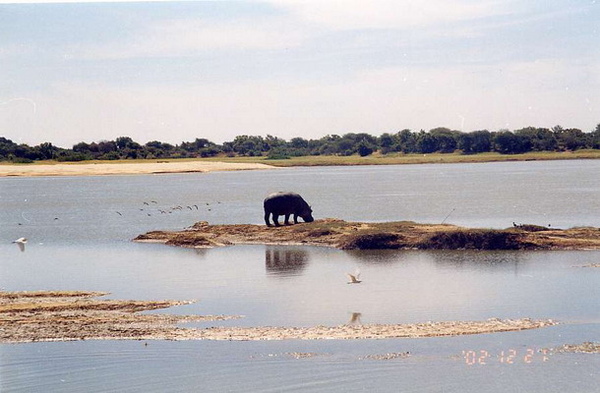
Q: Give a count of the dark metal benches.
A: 0